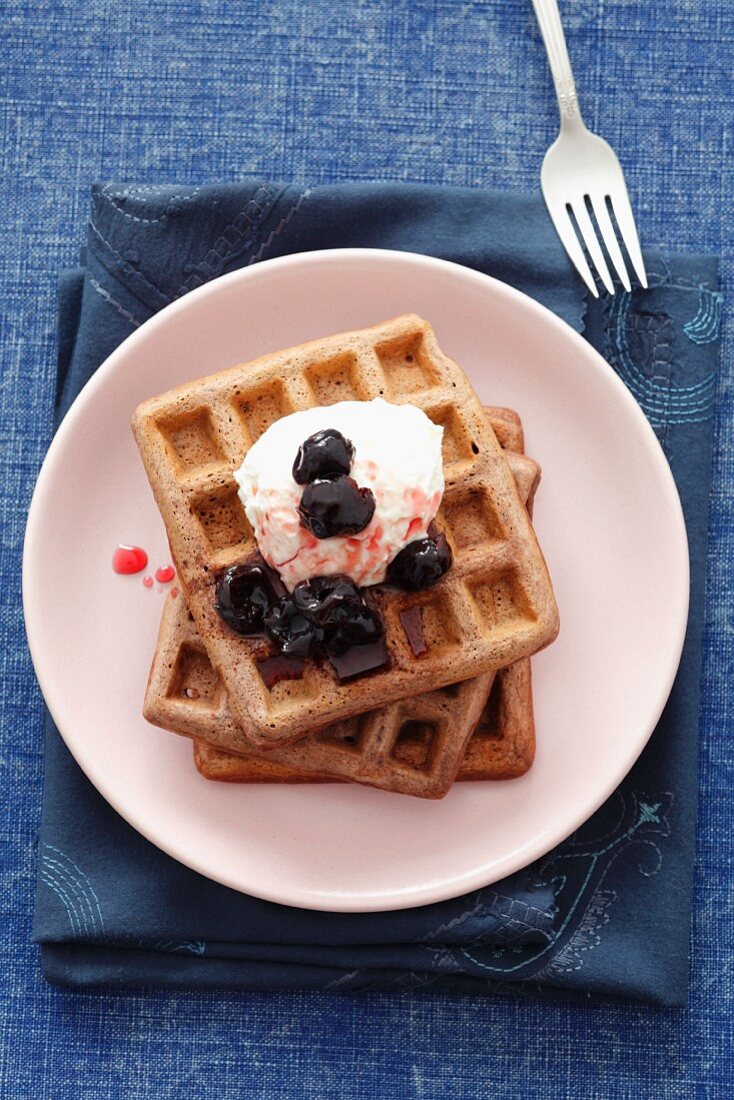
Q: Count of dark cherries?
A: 7